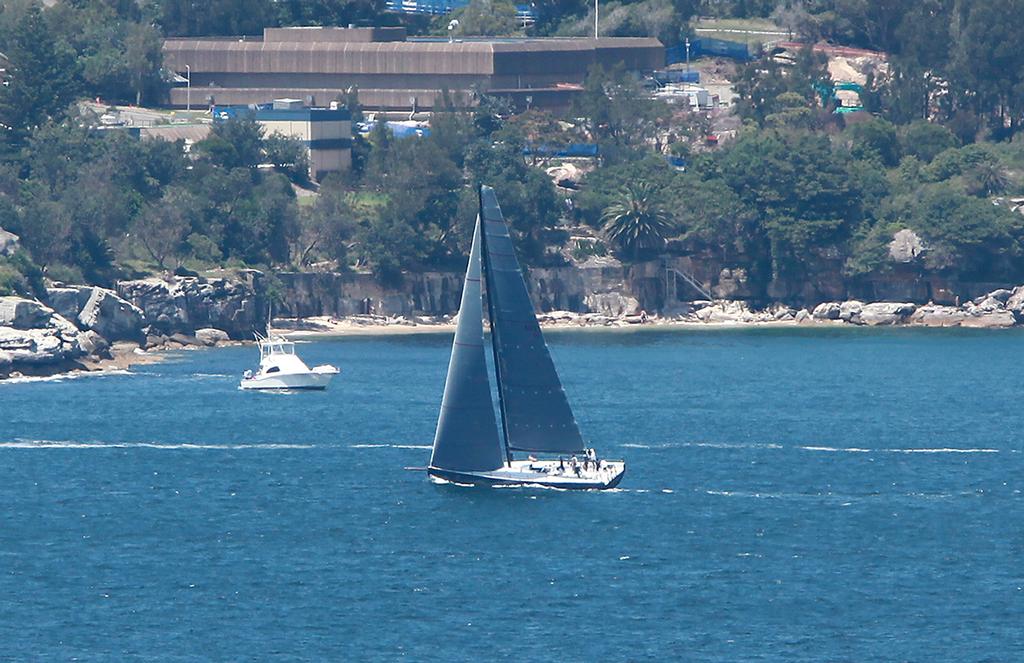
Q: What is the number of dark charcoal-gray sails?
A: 2